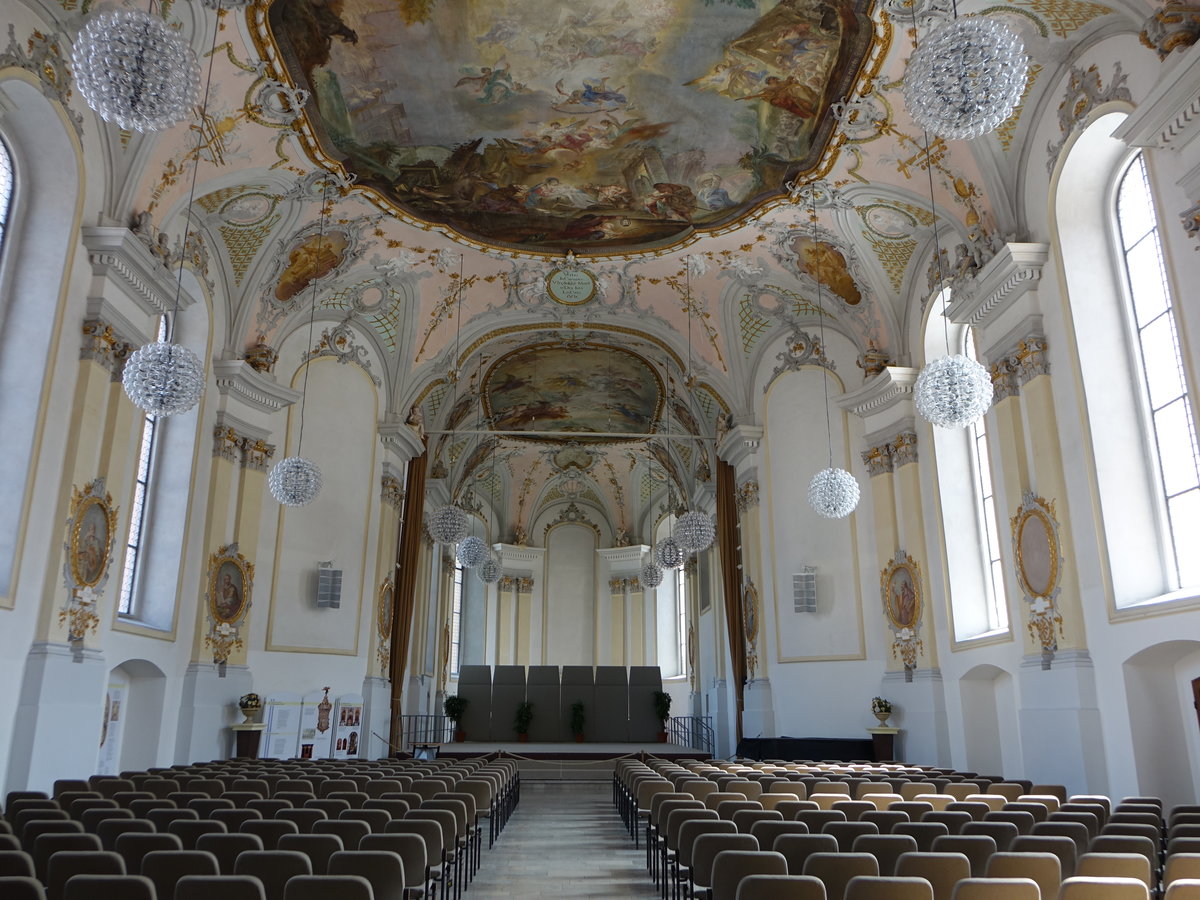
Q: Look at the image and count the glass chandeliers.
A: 12